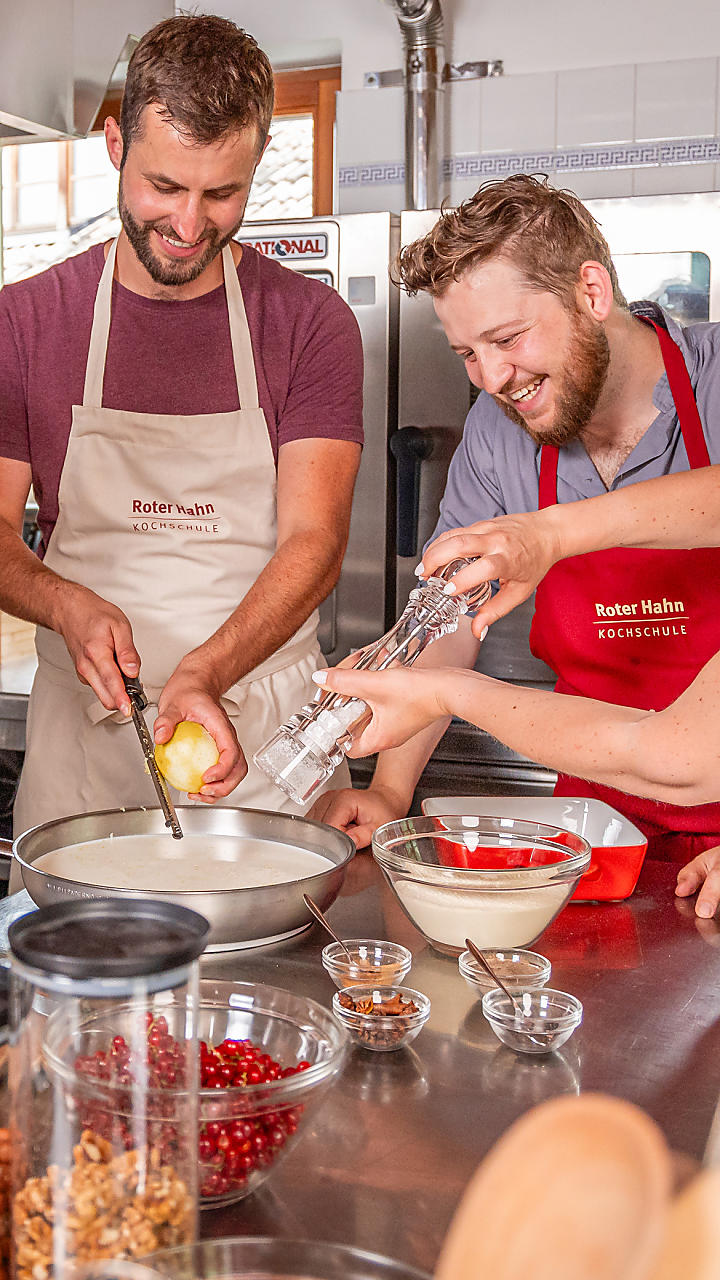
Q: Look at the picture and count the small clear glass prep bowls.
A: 4